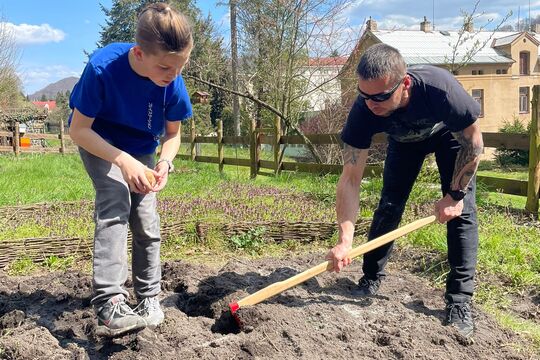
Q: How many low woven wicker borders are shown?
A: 2